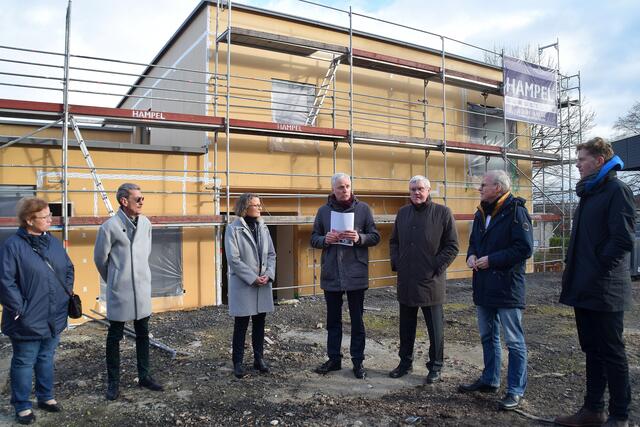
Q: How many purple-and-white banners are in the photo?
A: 1